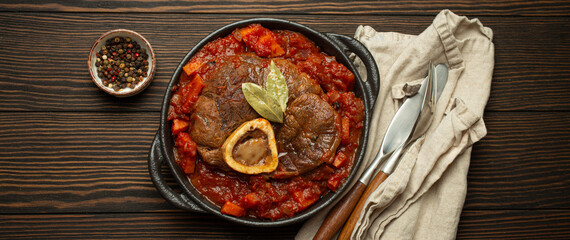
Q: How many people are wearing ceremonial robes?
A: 0